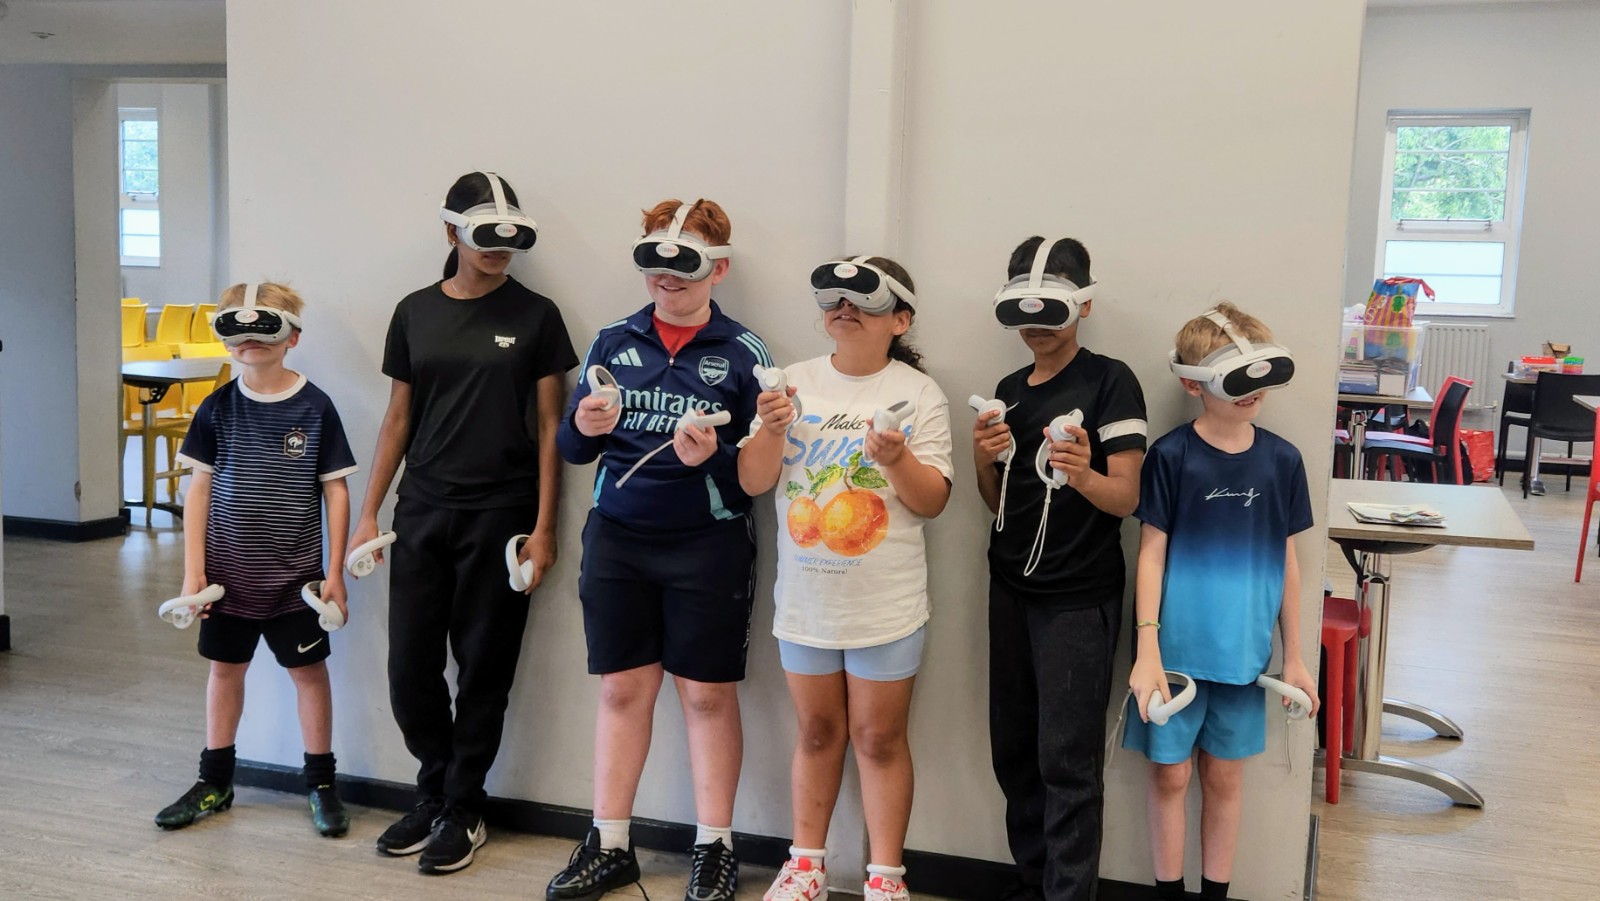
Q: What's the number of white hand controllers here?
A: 12